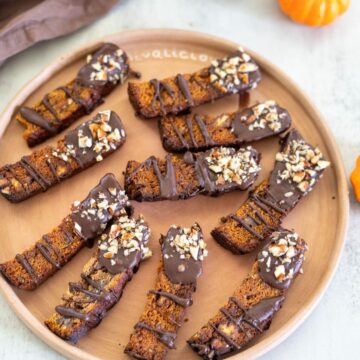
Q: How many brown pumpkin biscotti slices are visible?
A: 10